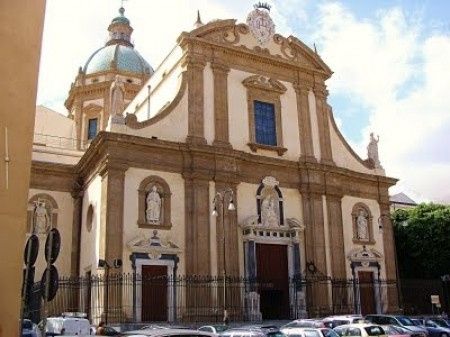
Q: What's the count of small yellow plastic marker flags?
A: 0